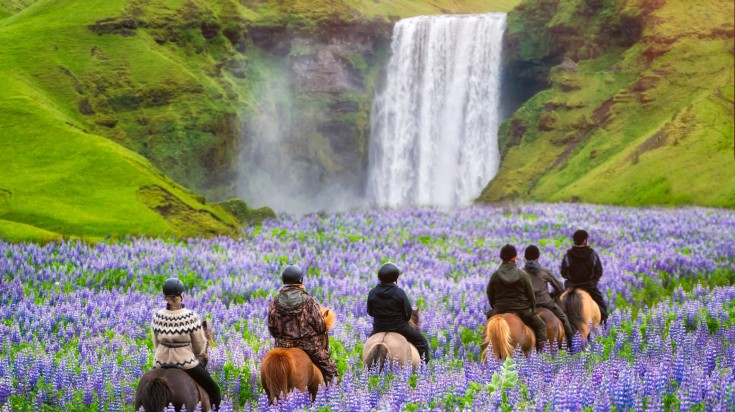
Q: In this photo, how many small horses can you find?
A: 6